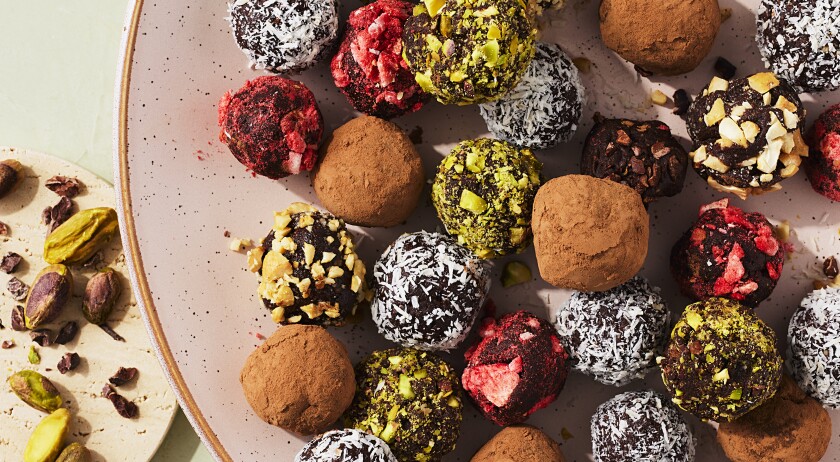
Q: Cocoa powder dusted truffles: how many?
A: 6